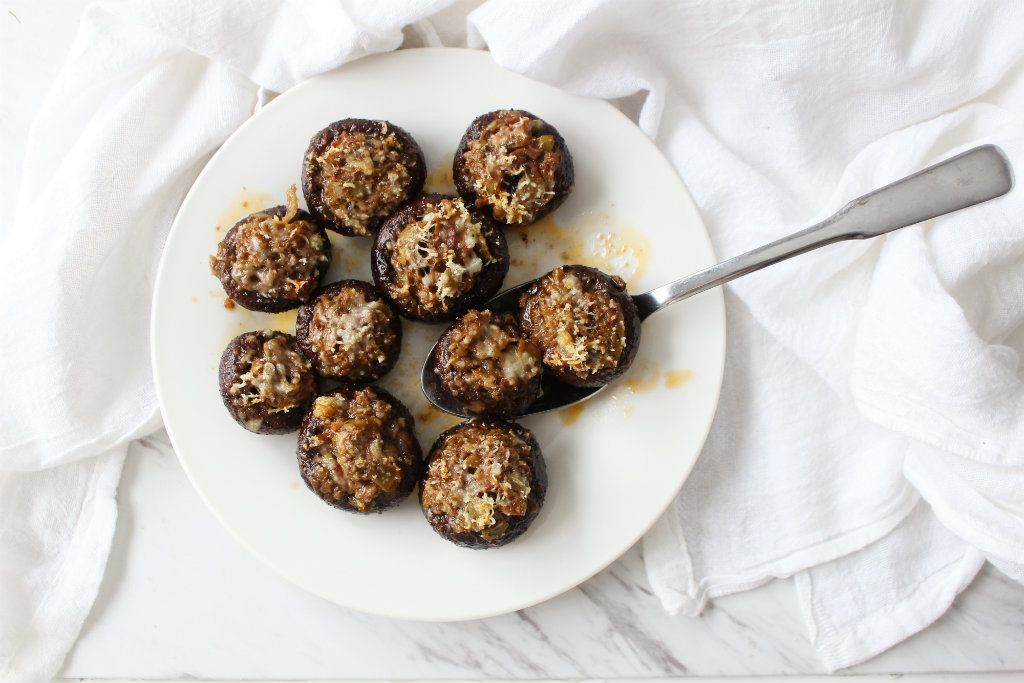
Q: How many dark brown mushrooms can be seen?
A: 10